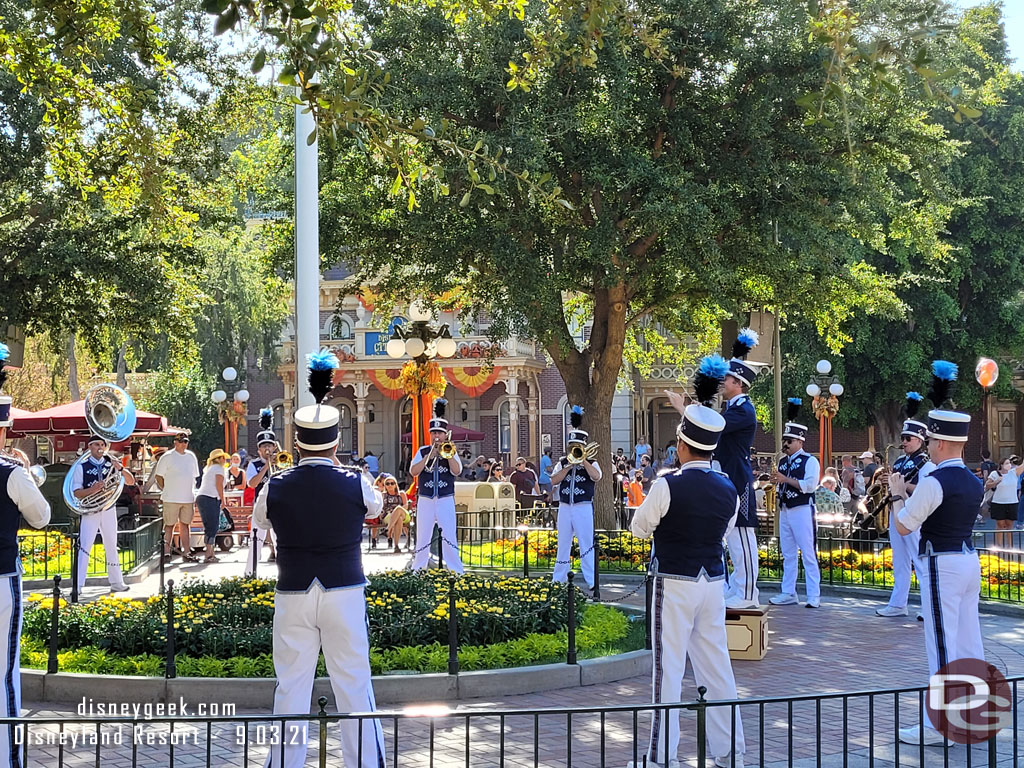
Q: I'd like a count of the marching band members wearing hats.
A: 11